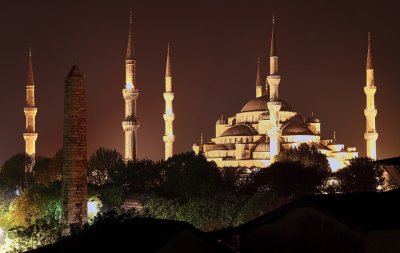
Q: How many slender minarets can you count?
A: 6